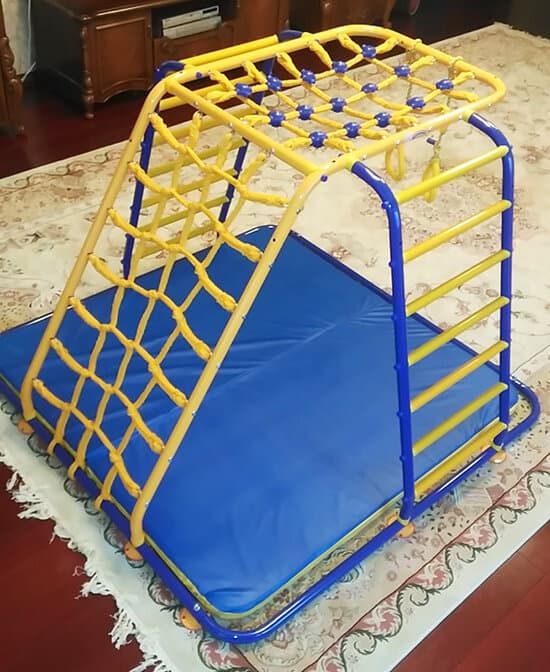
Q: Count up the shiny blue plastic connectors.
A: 15